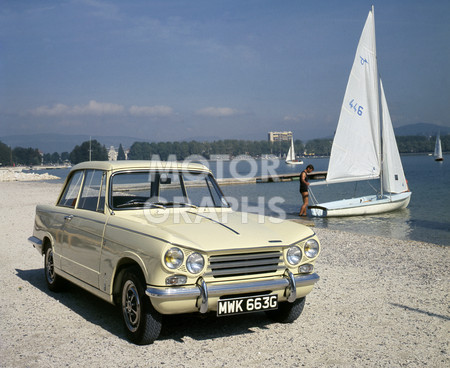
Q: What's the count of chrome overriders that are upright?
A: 2